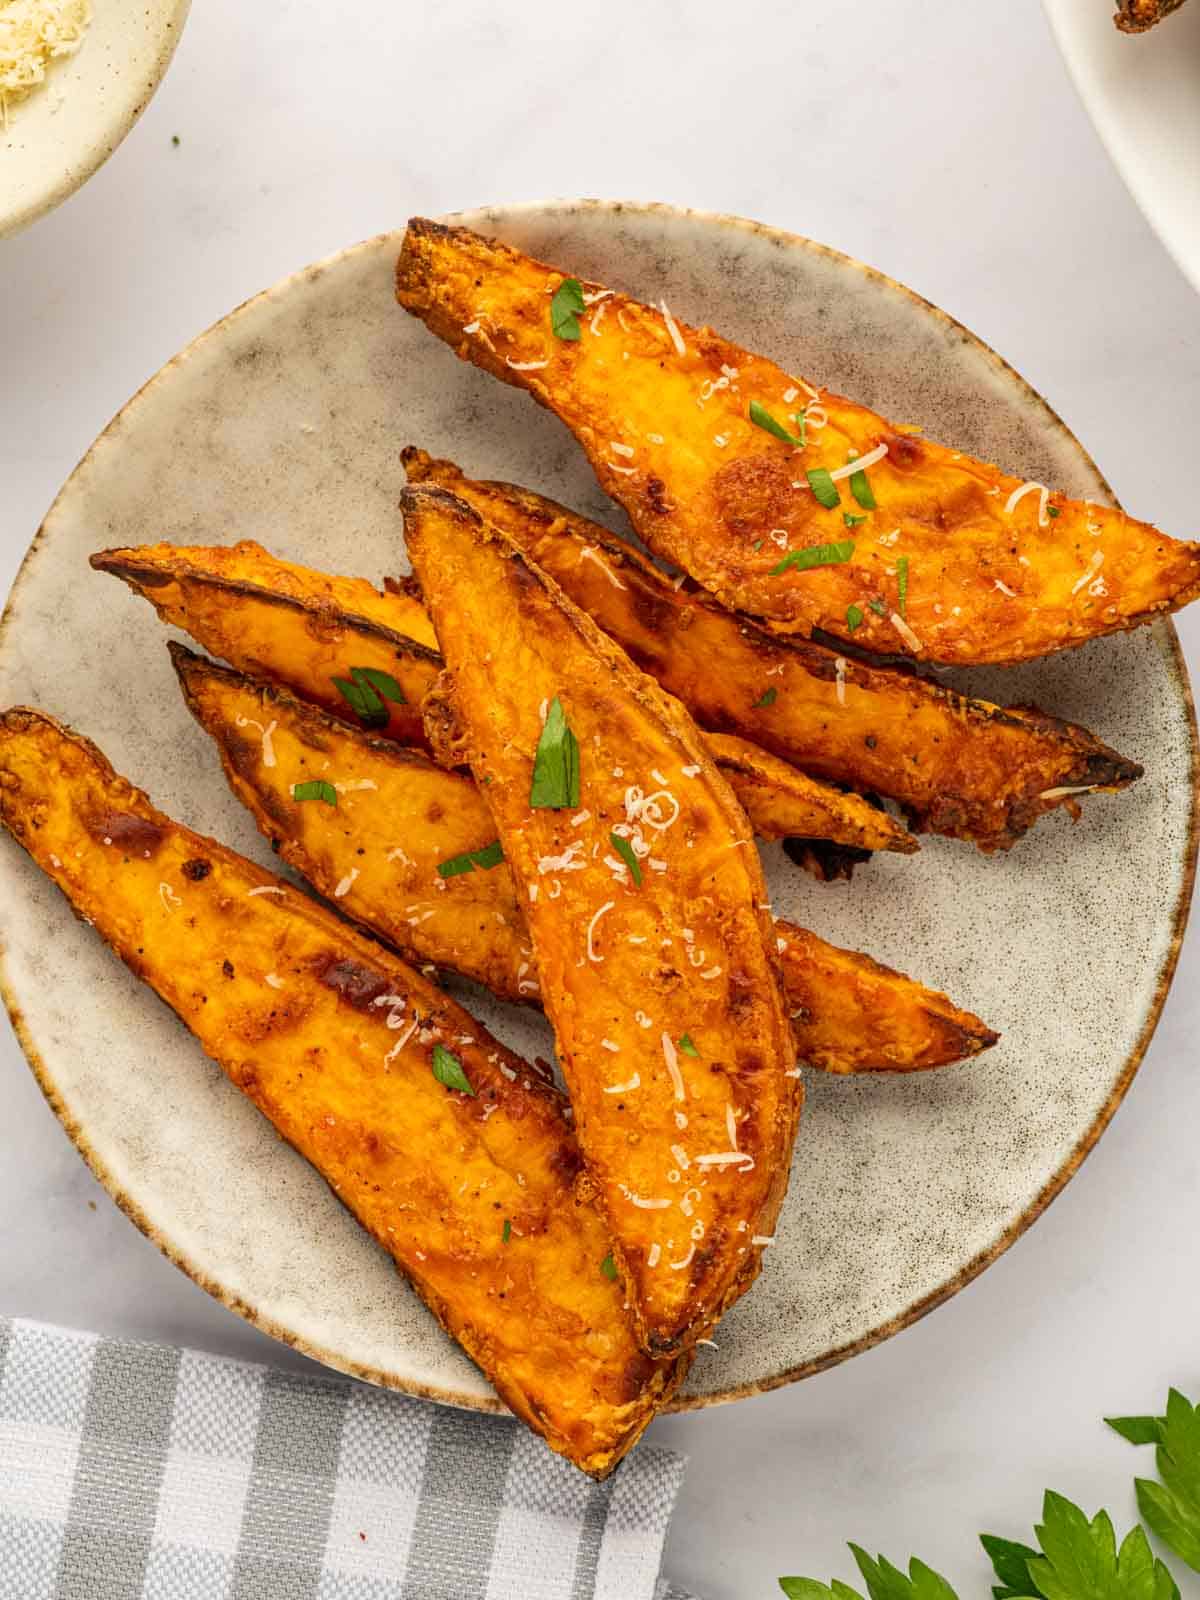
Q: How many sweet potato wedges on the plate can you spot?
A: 6